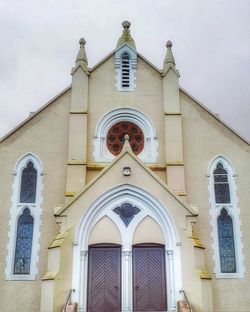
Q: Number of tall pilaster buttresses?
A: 2